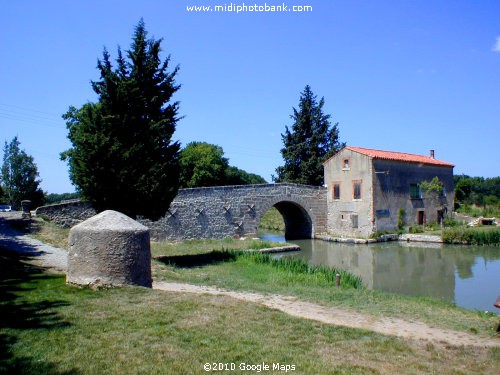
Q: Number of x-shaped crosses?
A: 5